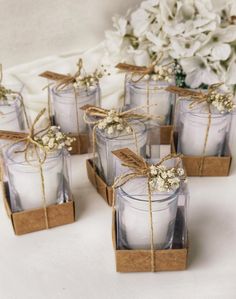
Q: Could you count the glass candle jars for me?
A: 7